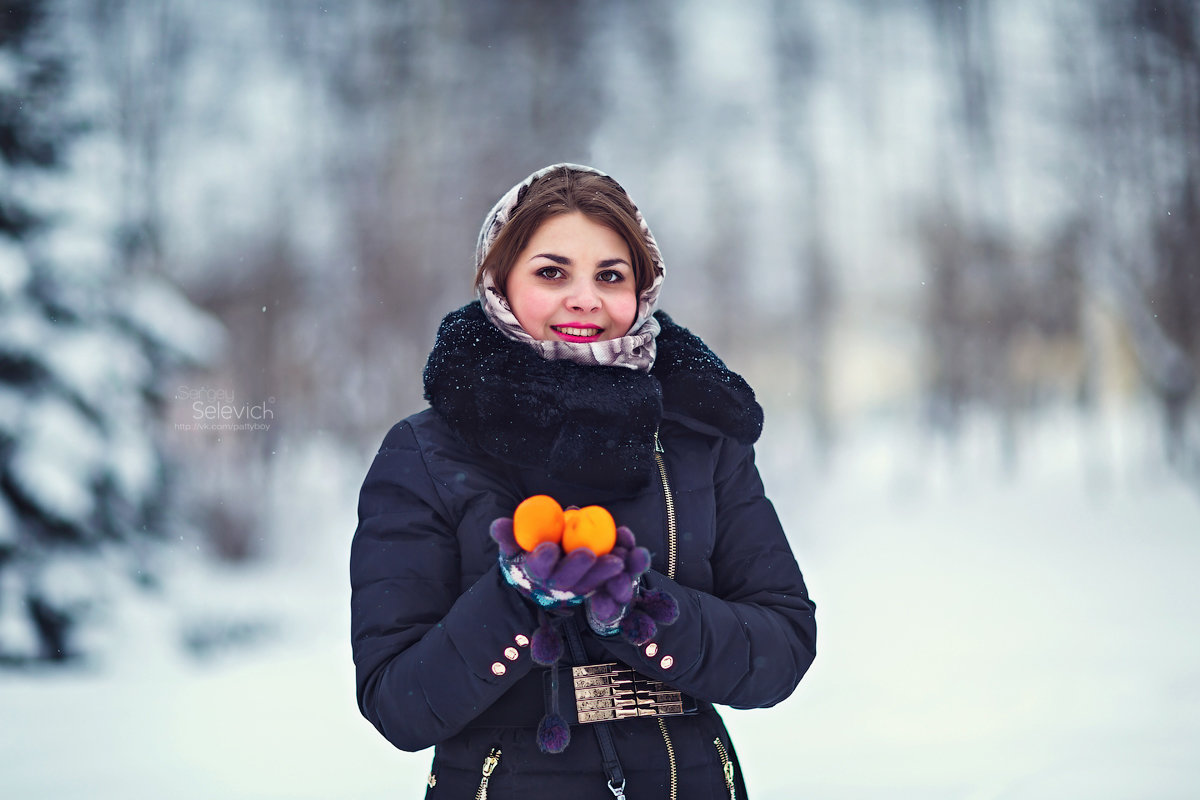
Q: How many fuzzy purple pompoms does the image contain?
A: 4